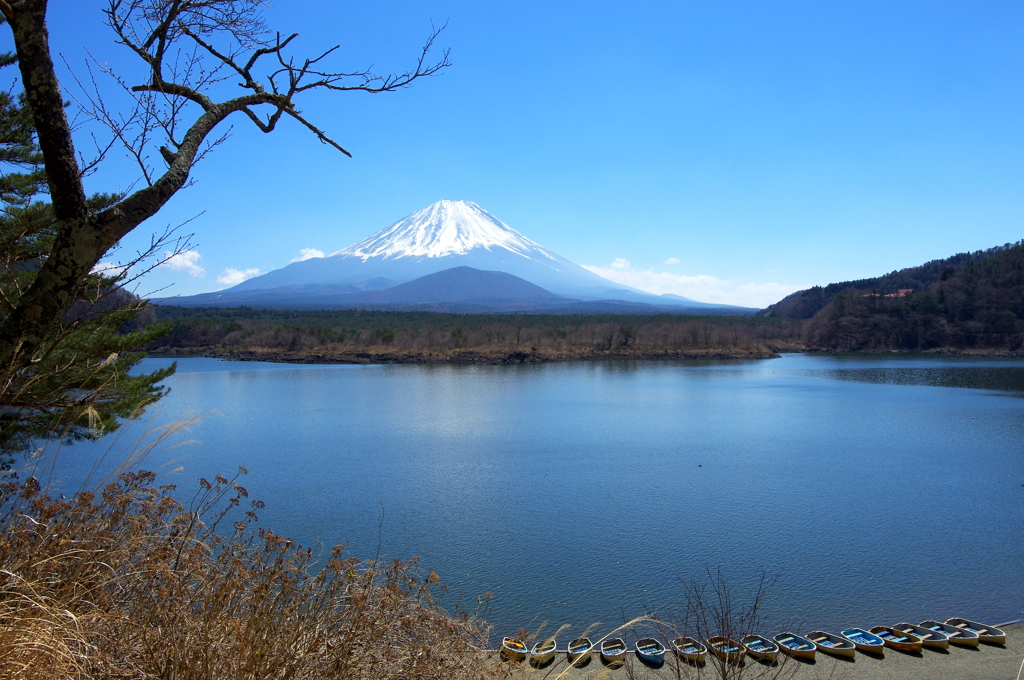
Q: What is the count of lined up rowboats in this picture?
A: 15